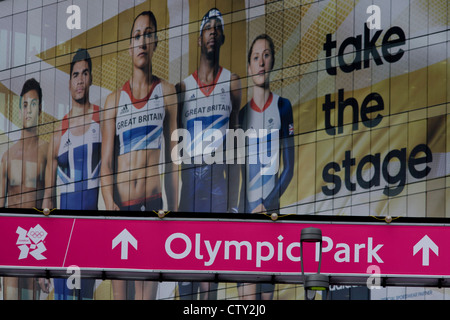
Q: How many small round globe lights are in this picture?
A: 4